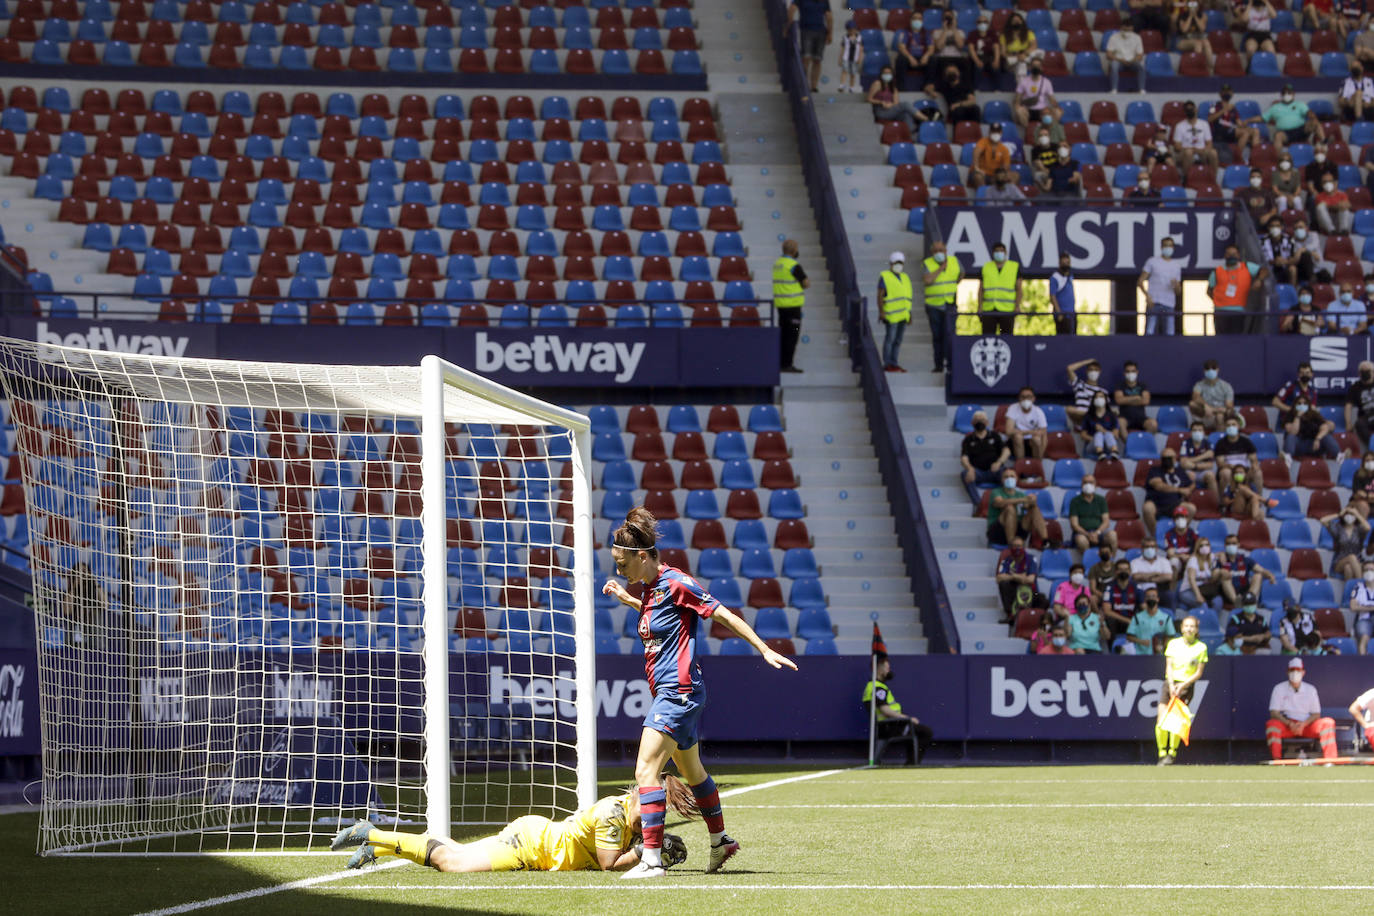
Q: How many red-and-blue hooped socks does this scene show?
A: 2